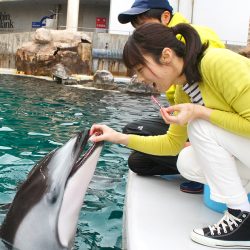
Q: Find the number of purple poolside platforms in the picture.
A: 0